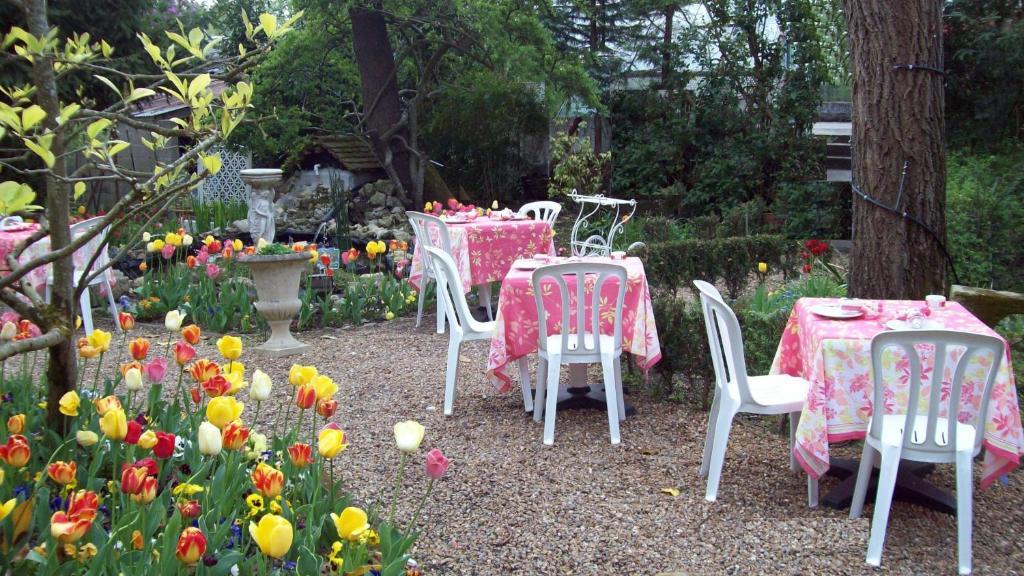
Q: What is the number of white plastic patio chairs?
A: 7